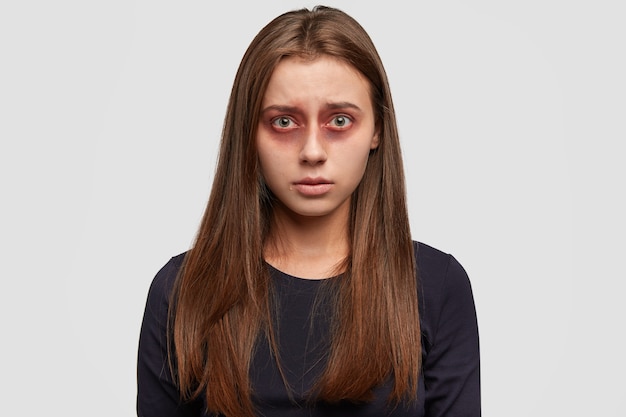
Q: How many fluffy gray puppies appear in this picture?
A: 0